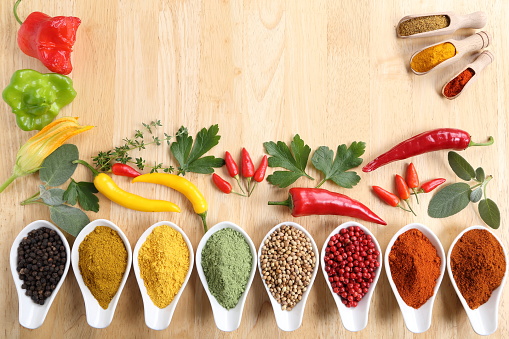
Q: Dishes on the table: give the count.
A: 8